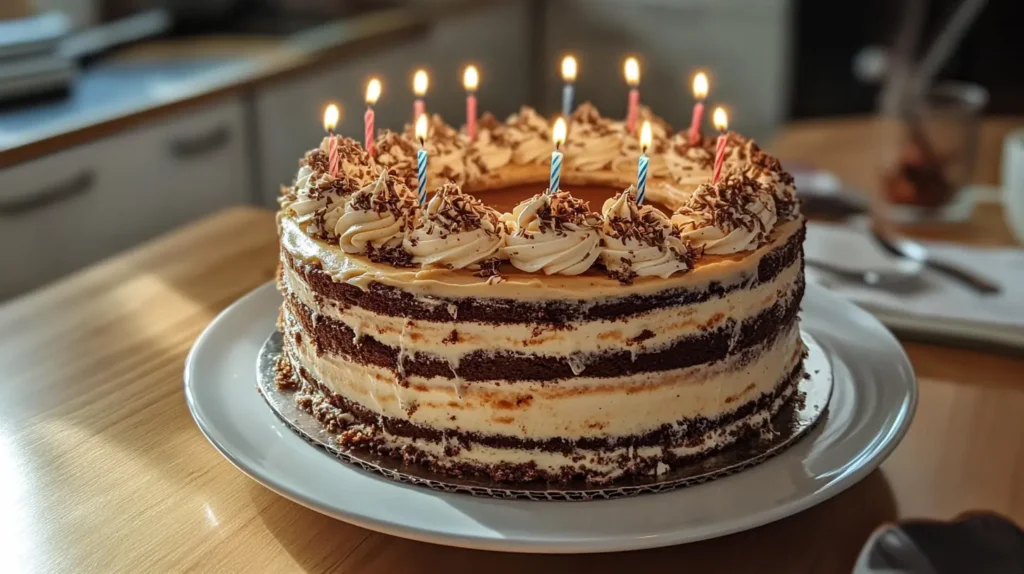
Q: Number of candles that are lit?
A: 11